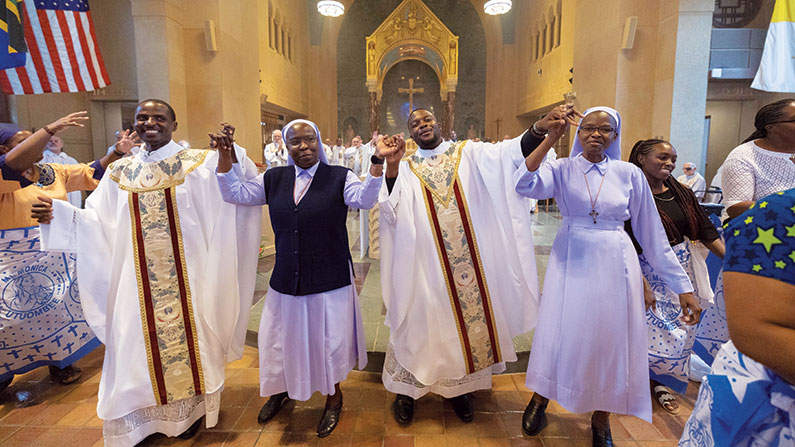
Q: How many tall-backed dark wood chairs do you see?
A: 0